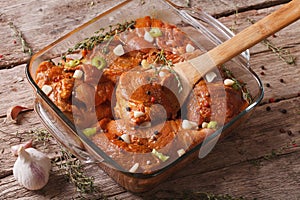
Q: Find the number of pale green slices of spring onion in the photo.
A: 6